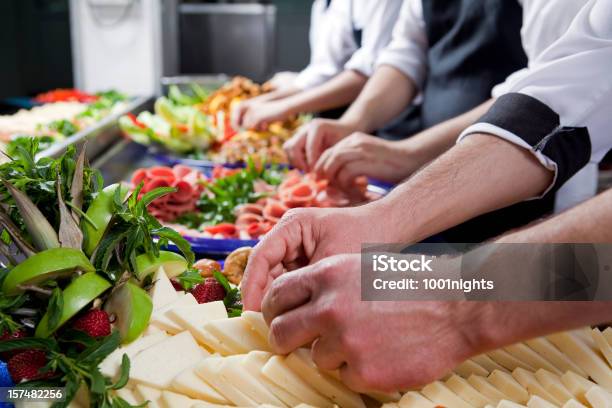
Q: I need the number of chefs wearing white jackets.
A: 3